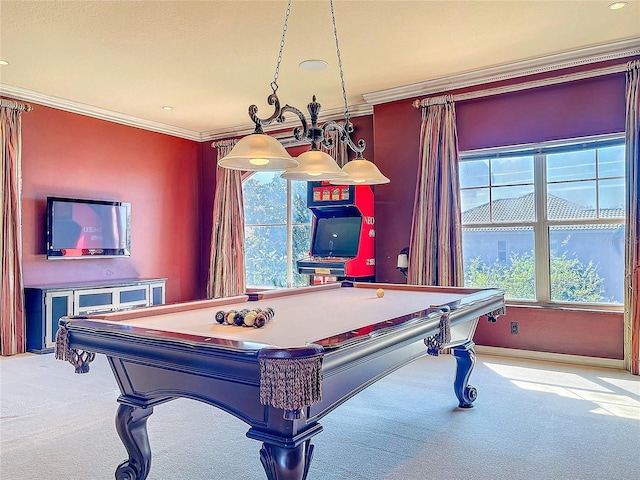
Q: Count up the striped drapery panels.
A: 5